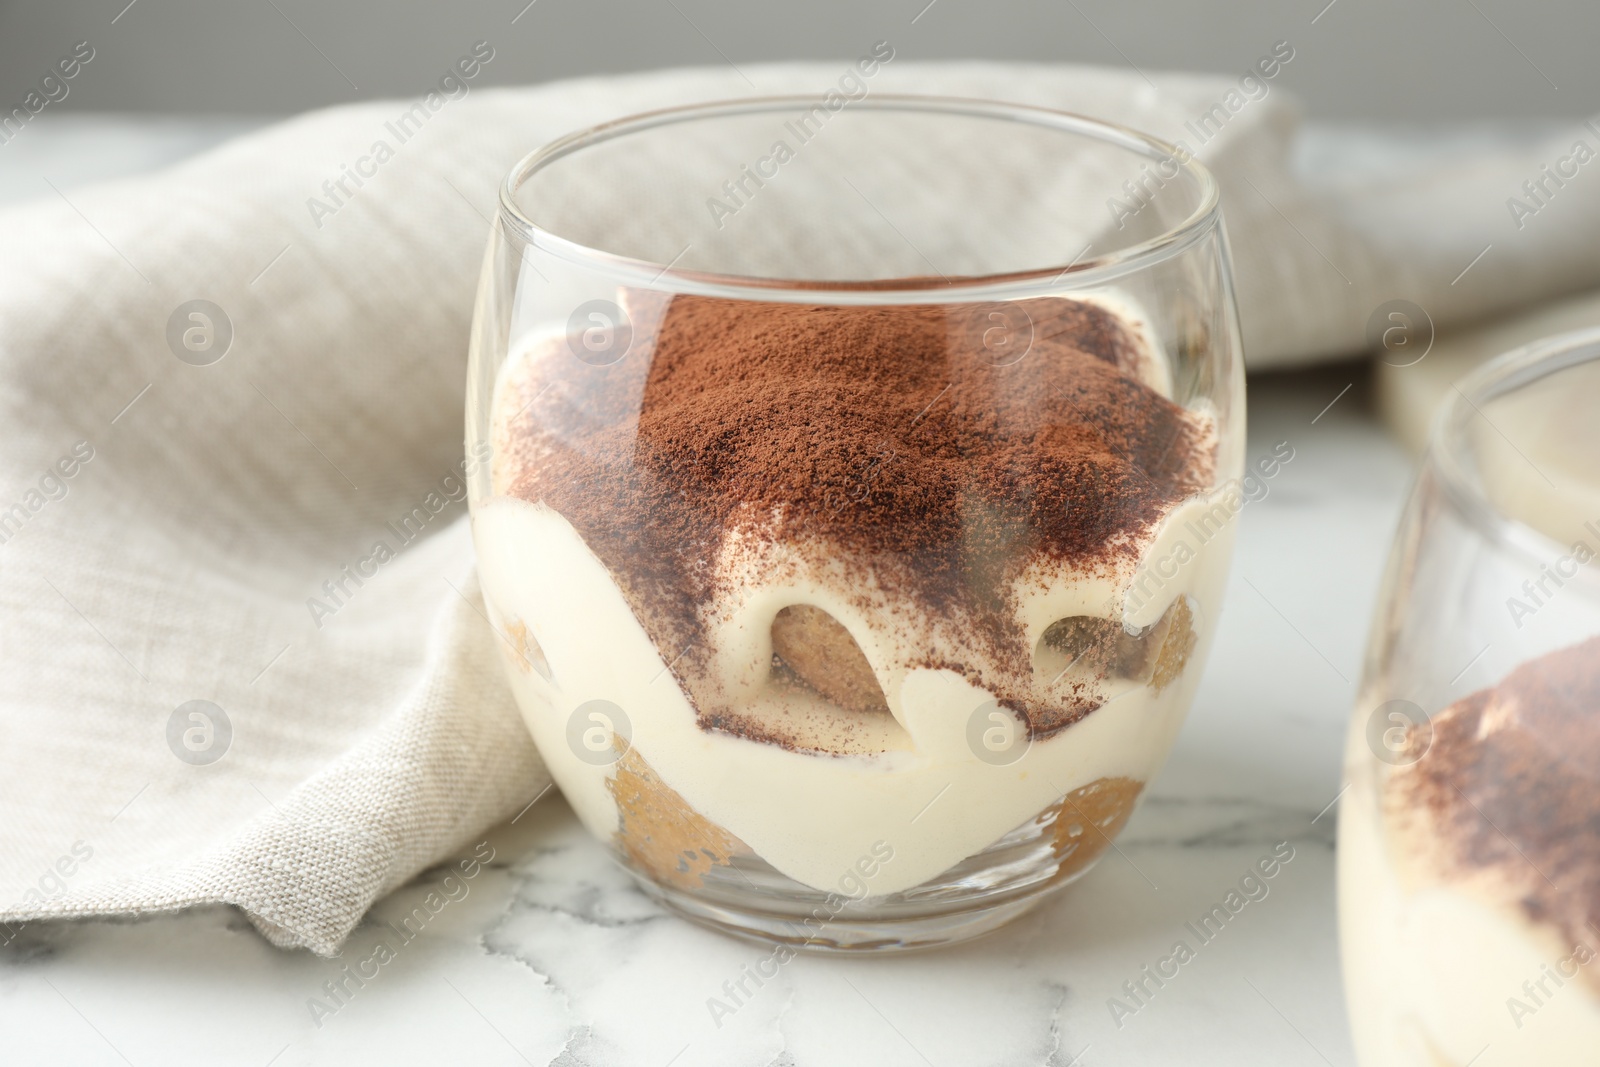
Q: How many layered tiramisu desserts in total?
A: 2